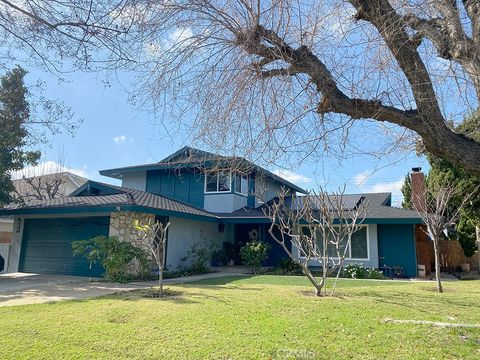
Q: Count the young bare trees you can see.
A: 3